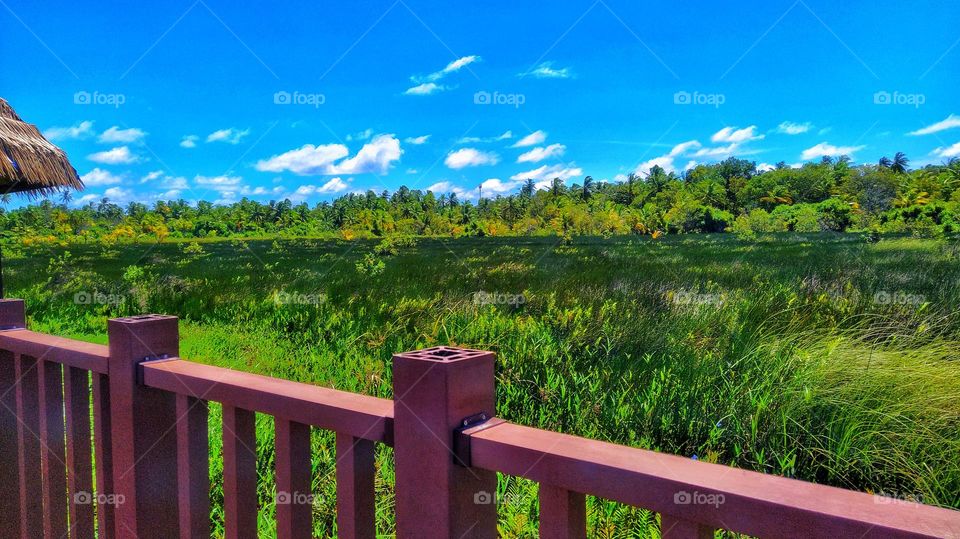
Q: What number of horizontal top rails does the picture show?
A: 3